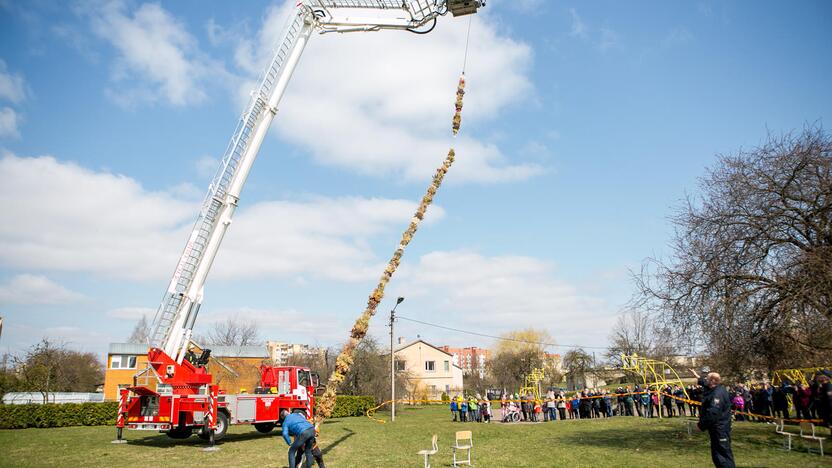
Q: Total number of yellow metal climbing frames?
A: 3